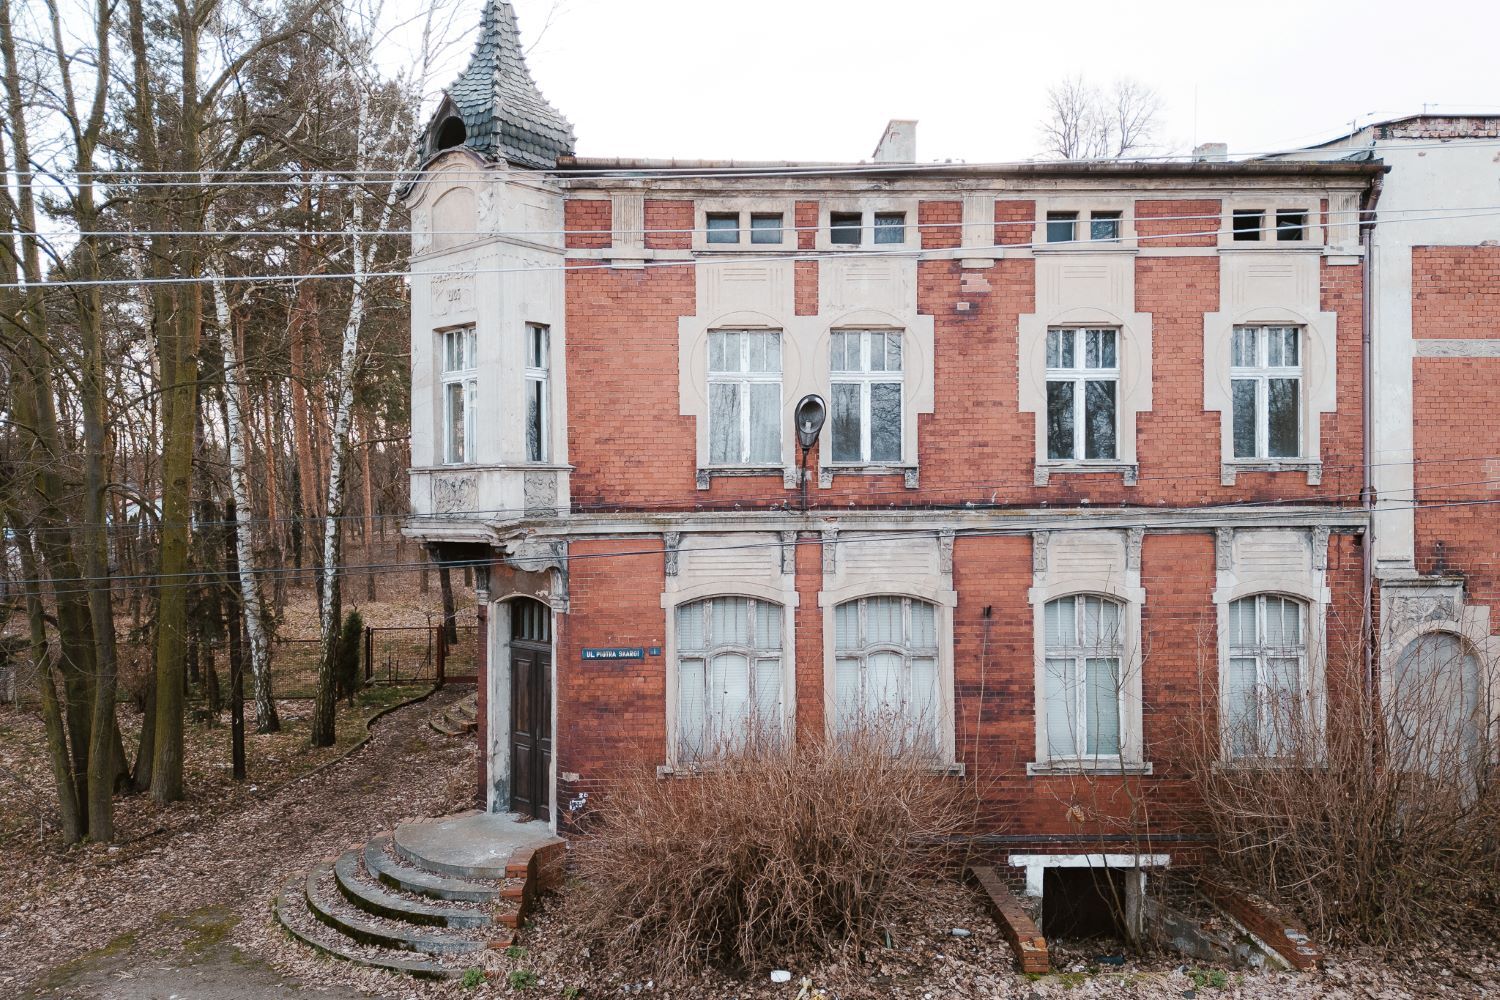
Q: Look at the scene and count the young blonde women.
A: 0